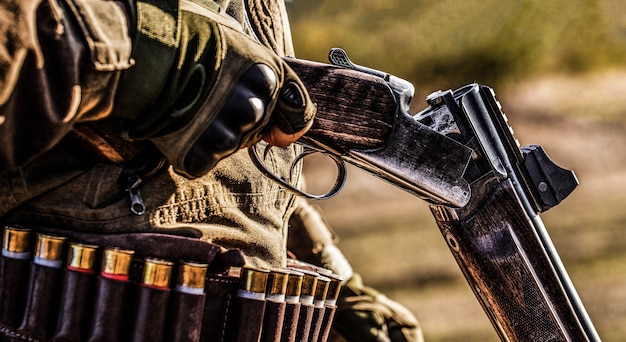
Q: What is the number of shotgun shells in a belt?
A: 12